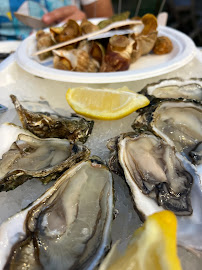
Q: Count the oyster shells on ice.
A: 6